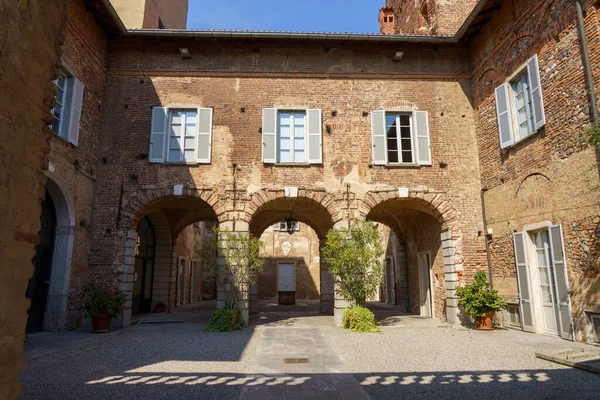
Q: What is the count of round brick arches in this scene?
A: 3